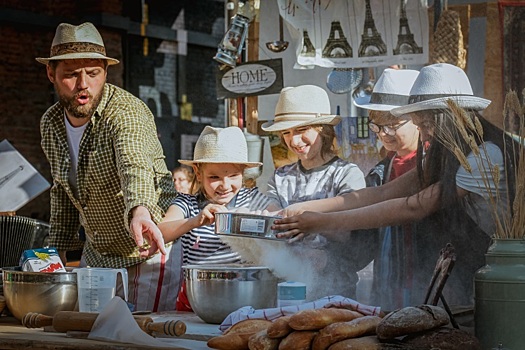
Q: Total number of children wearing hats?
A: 4